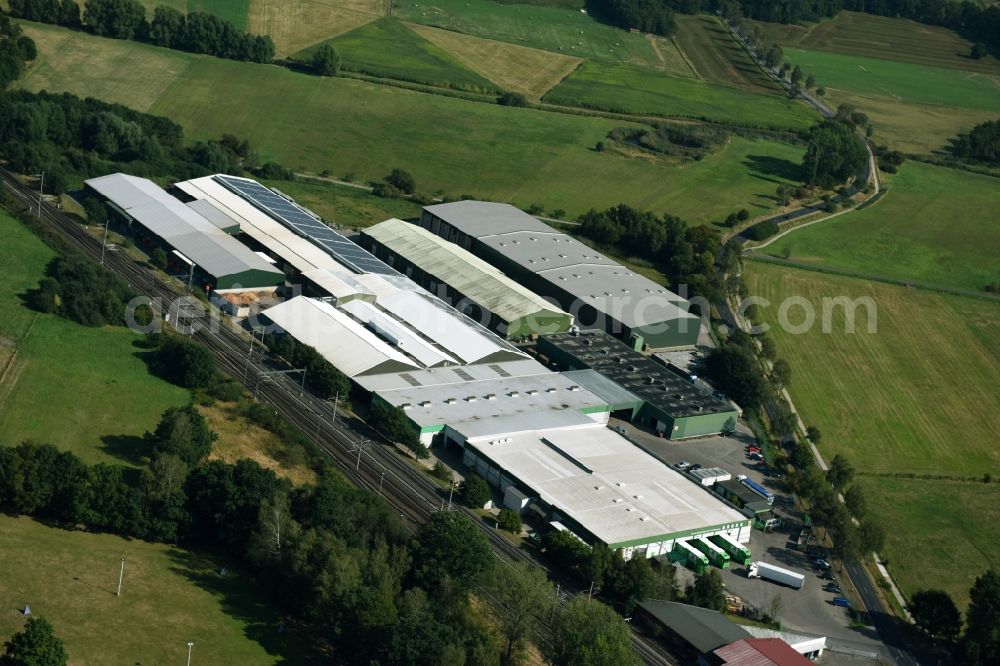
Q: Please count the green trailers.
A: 3